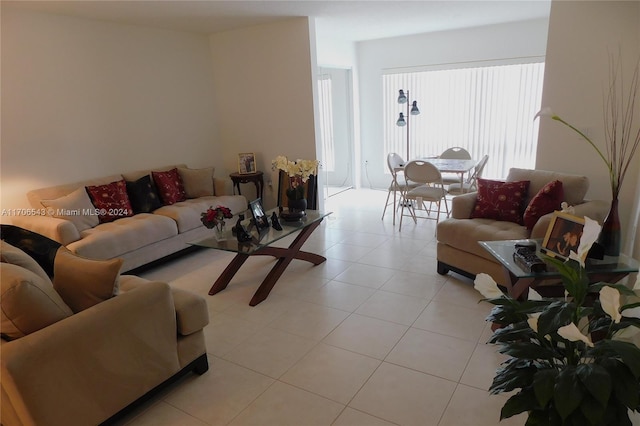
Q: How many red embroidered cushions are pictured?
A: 4